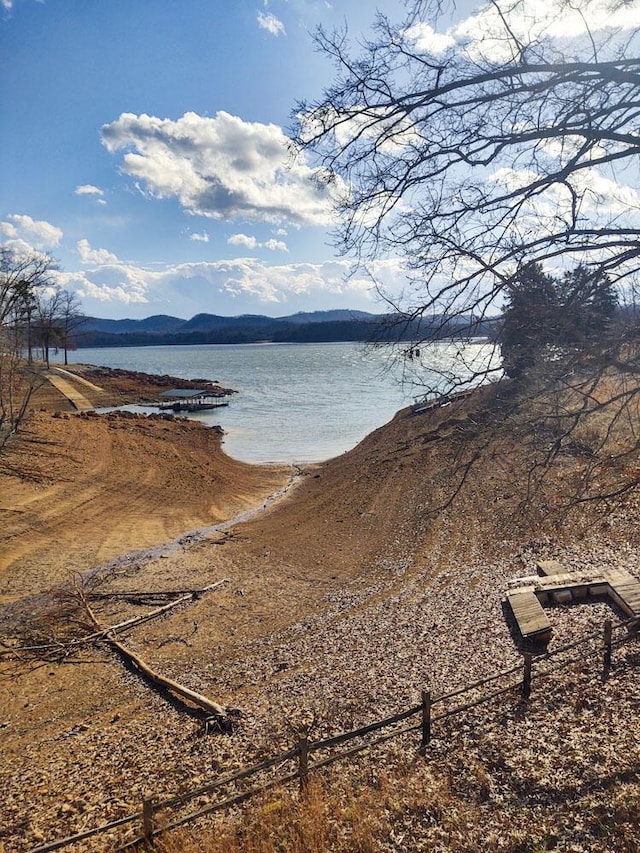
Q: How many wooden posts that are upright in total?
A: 5